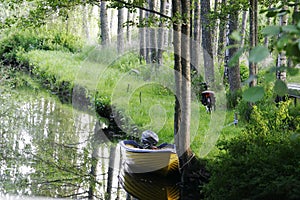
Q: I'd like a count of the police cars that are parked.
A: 0